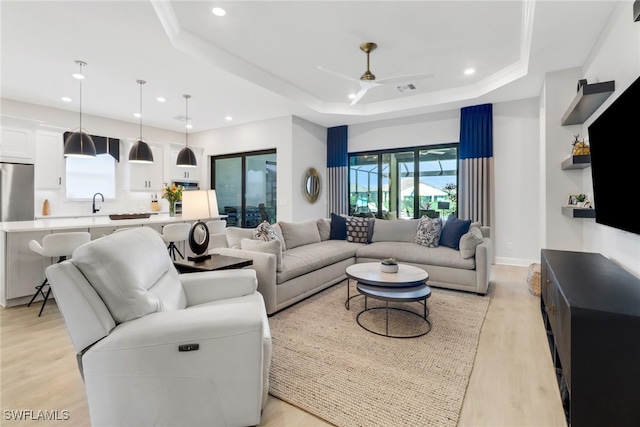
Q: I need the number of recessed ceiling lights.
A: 9